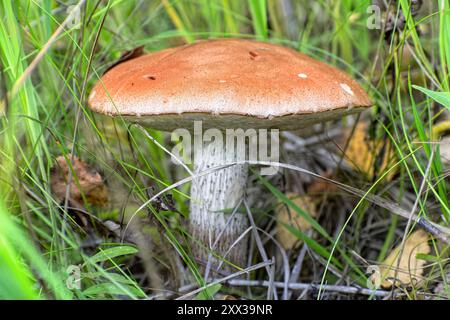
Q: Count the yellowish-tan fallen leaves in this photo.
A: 3